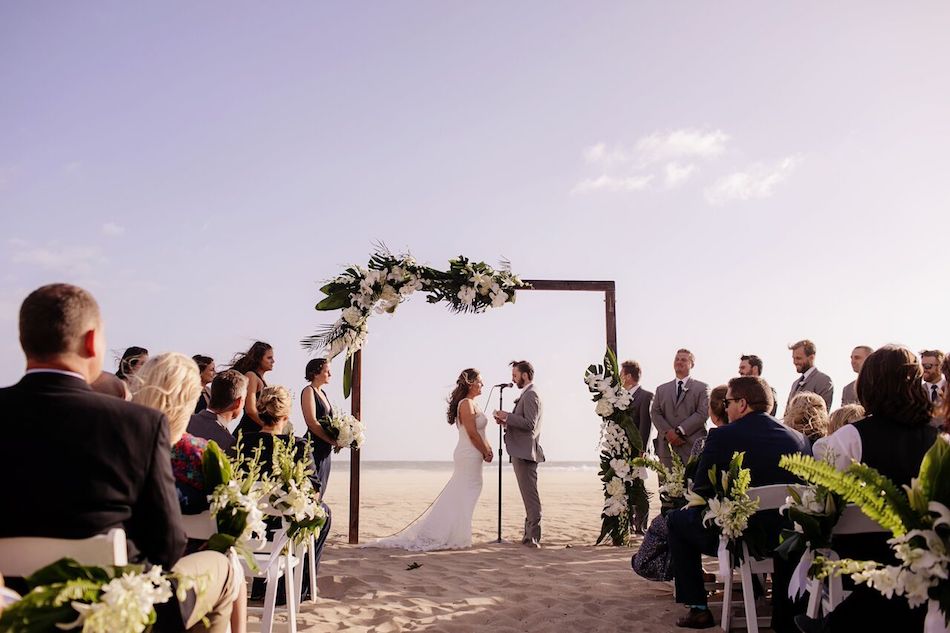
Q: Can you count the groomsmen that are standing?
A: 6